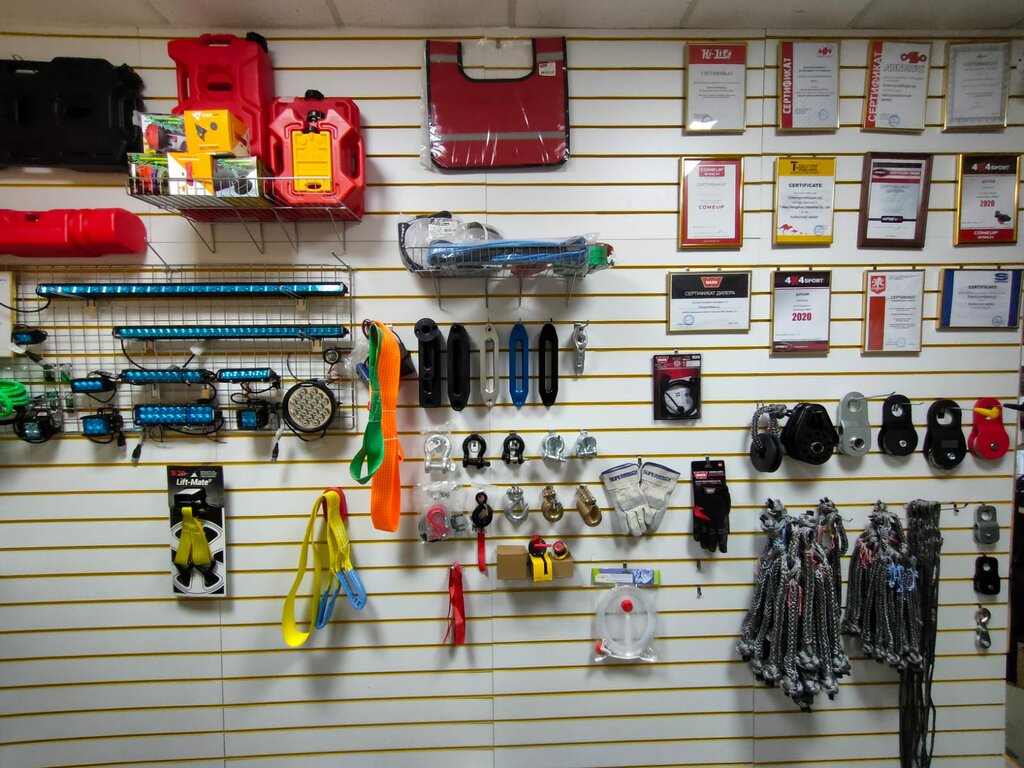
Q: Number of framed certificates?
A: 12